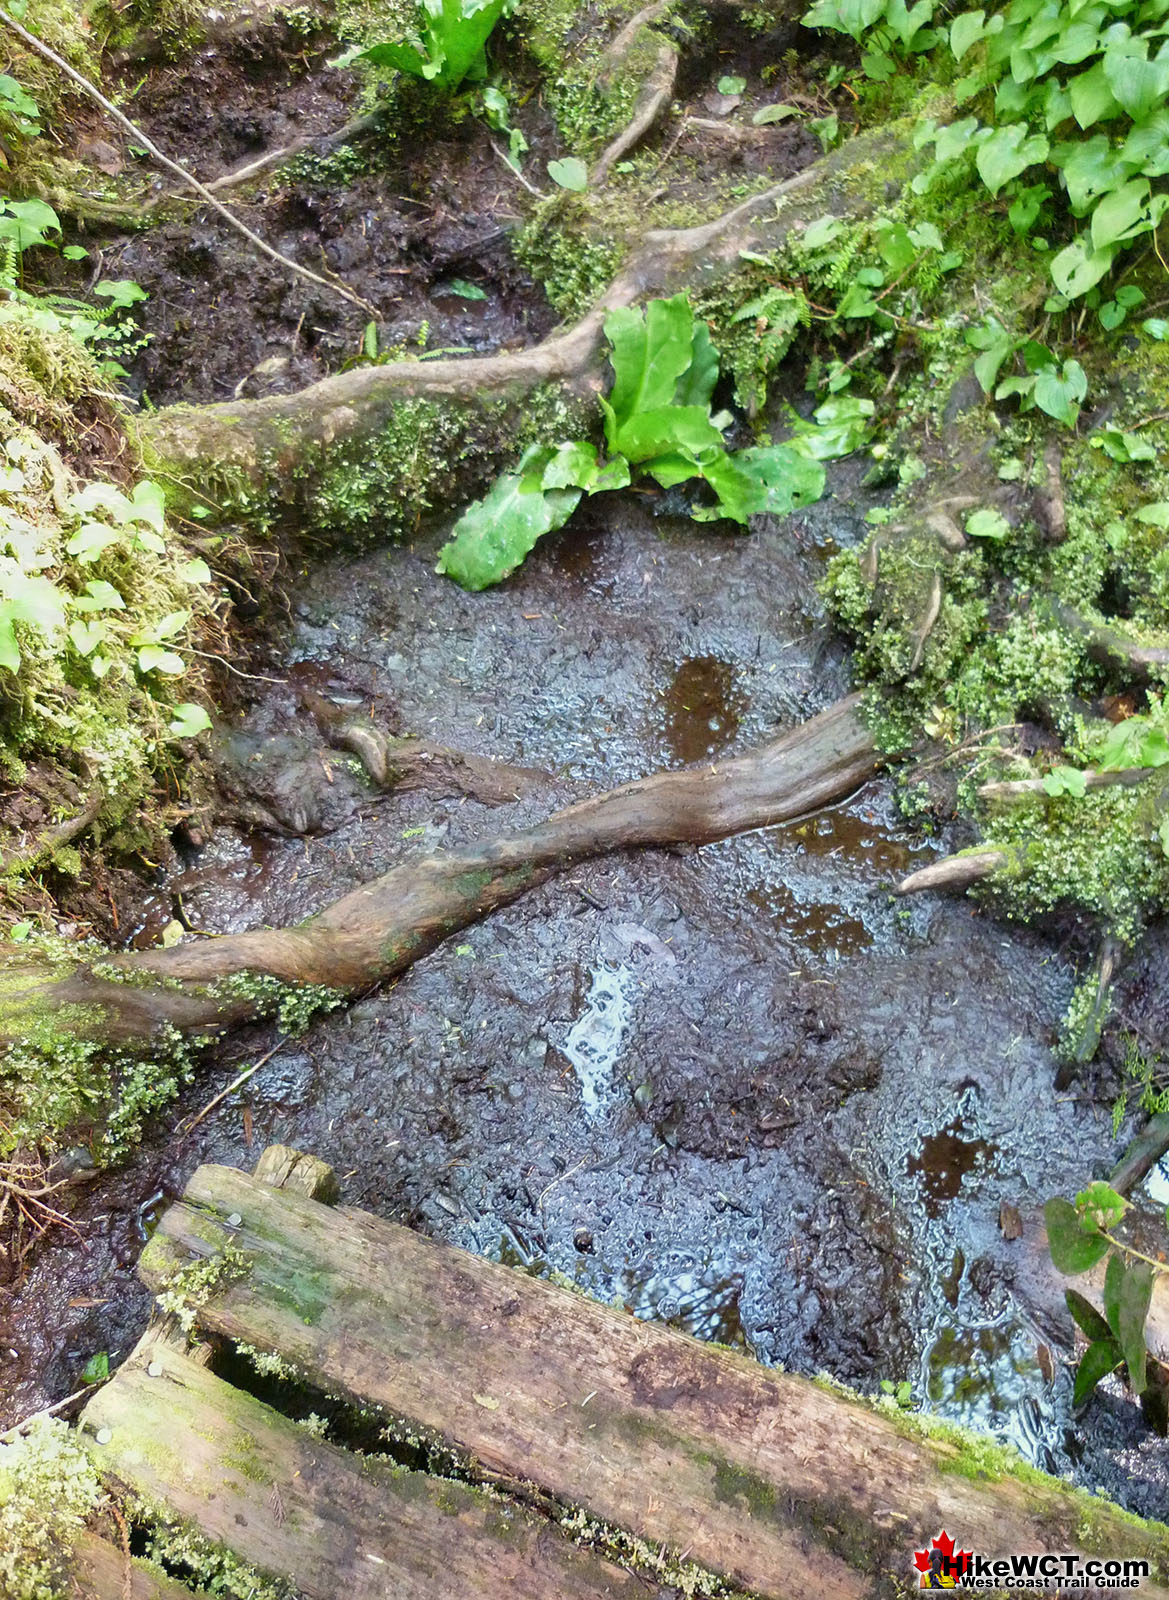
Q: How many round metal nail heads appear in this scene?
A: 3